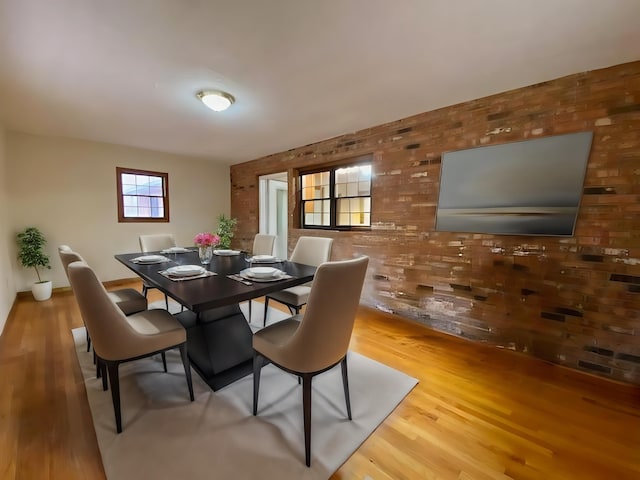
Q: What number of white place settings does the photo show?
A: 6